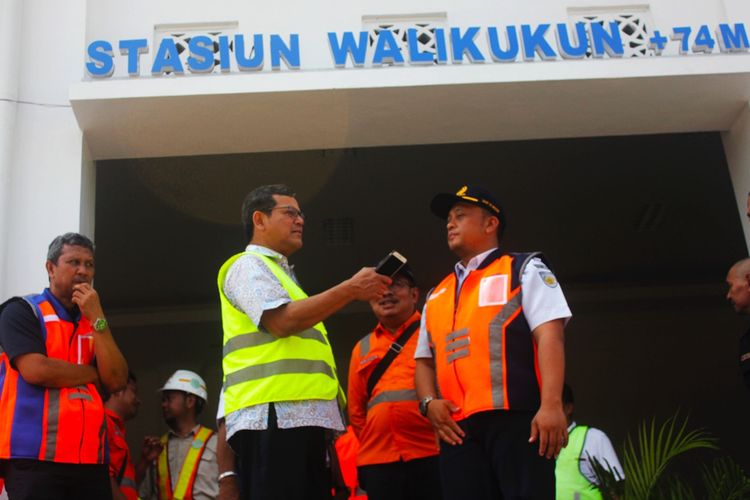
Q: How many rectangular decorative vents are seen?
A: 3